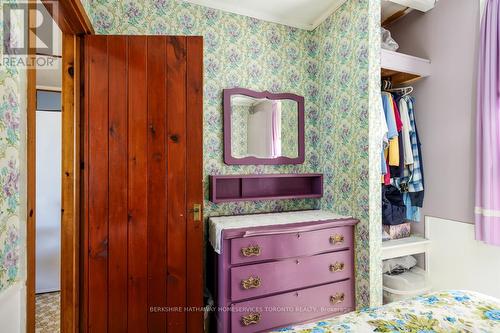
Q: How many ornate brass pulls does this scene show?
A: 6